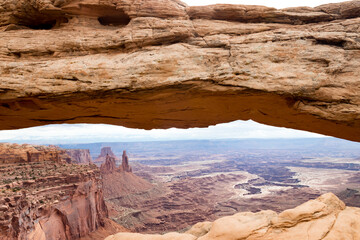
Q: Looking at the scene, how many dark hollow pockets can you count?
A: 2